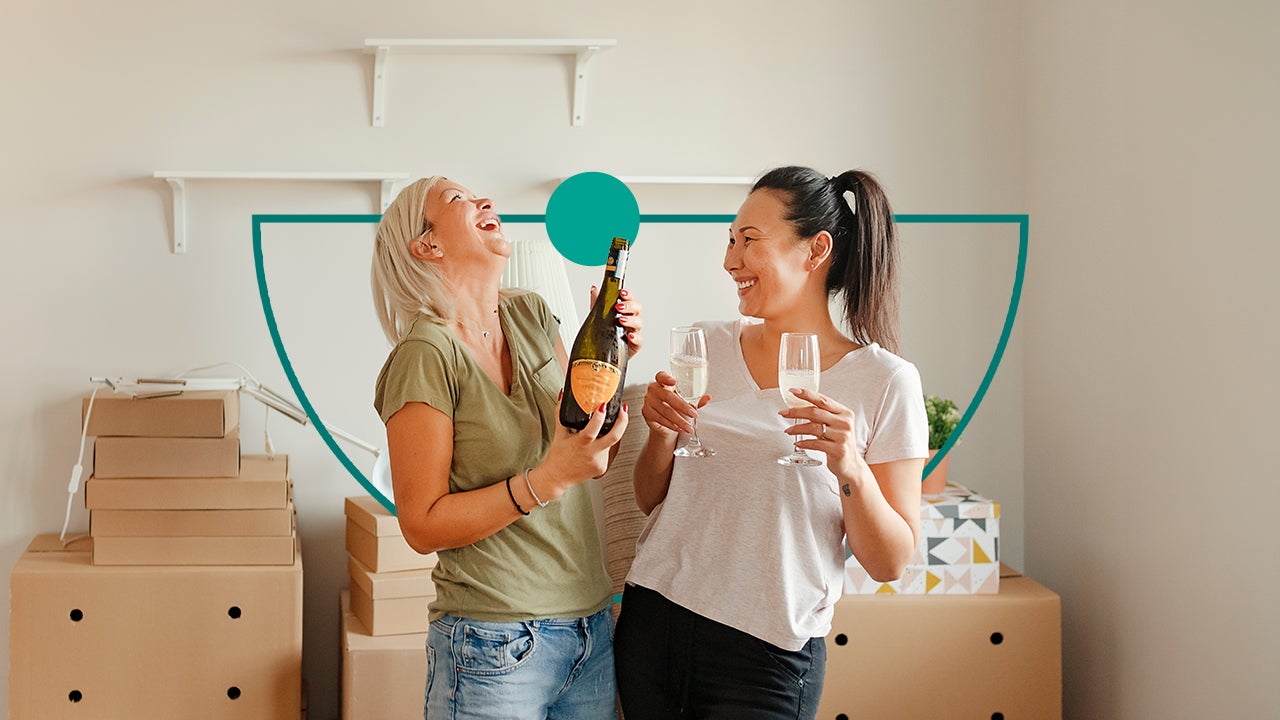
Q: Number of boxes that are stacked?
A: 11